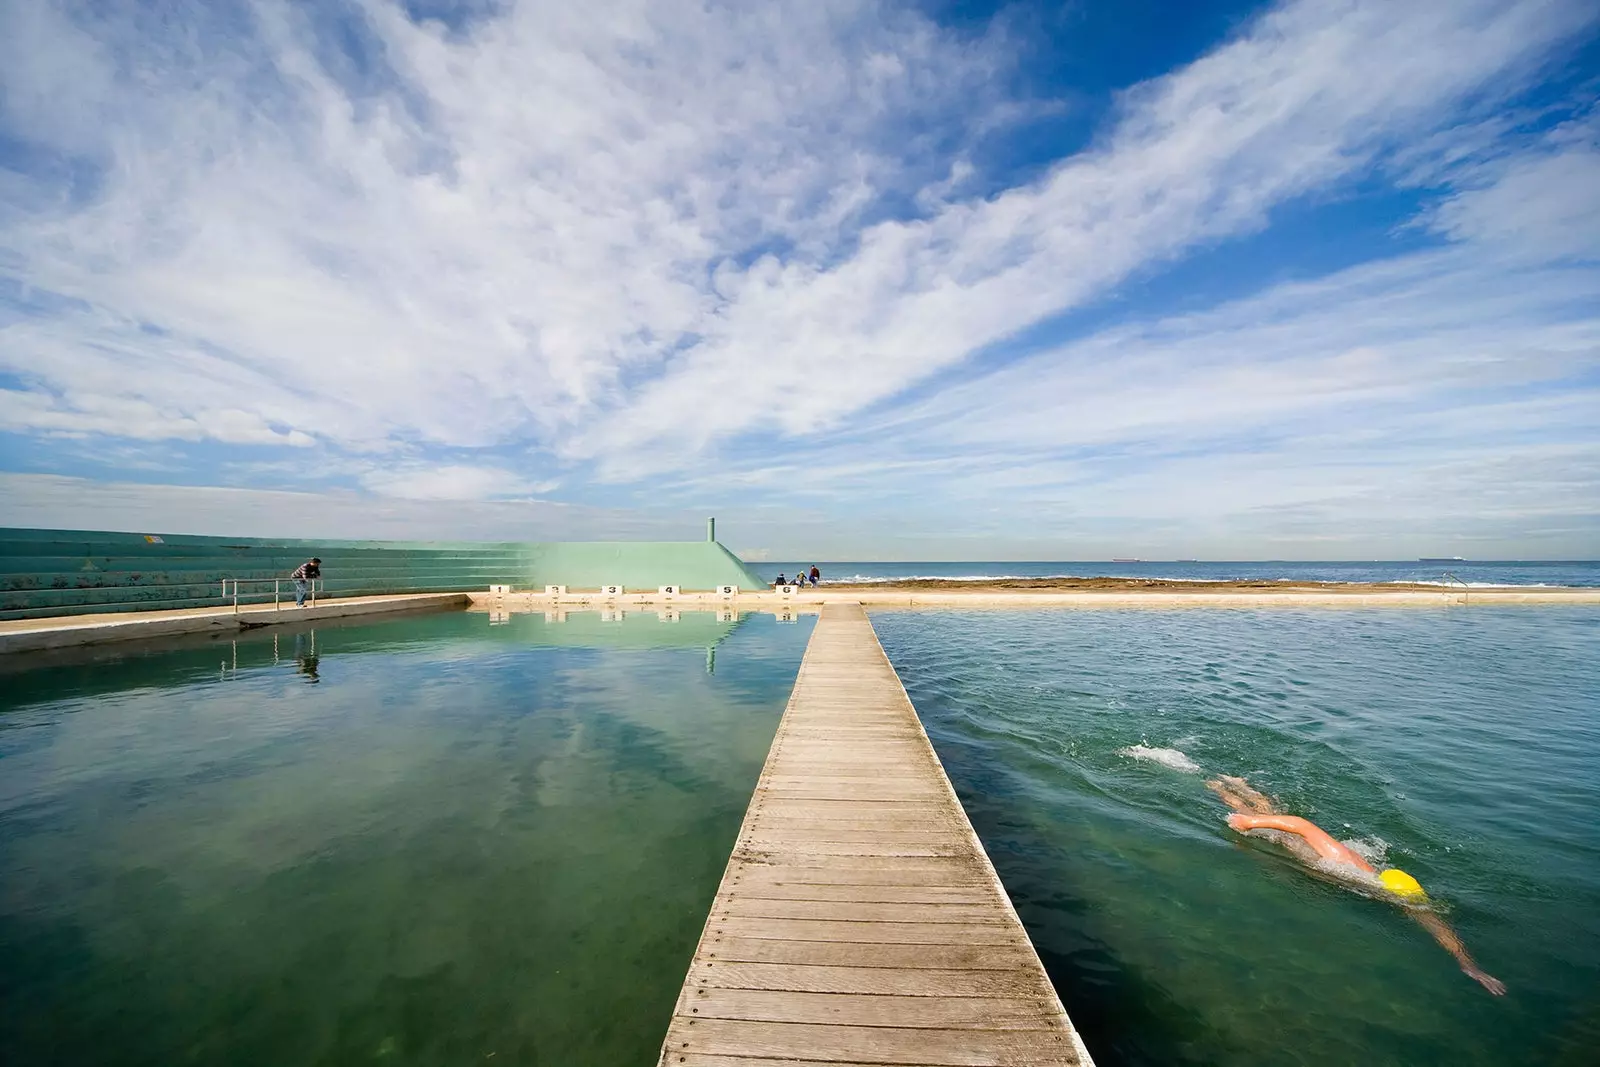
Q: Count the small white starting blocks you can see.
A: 6